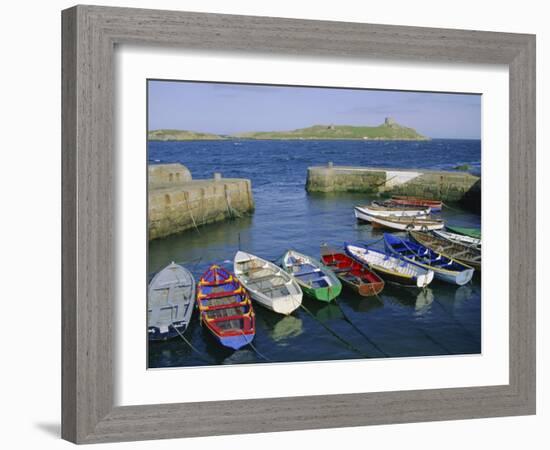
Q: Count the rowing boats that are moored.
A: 14